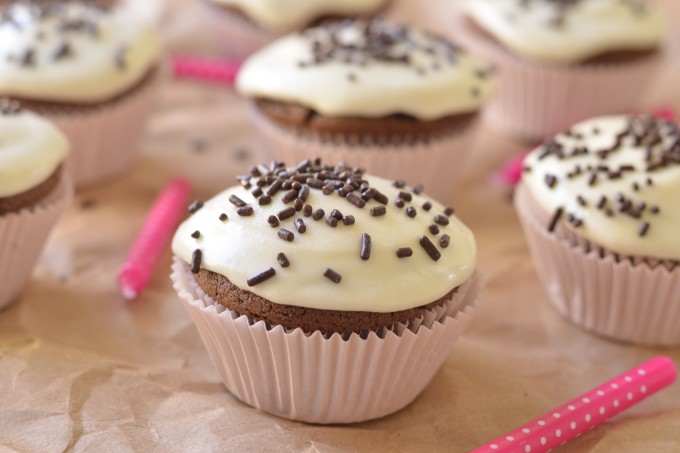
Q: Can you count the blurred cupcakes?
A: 6